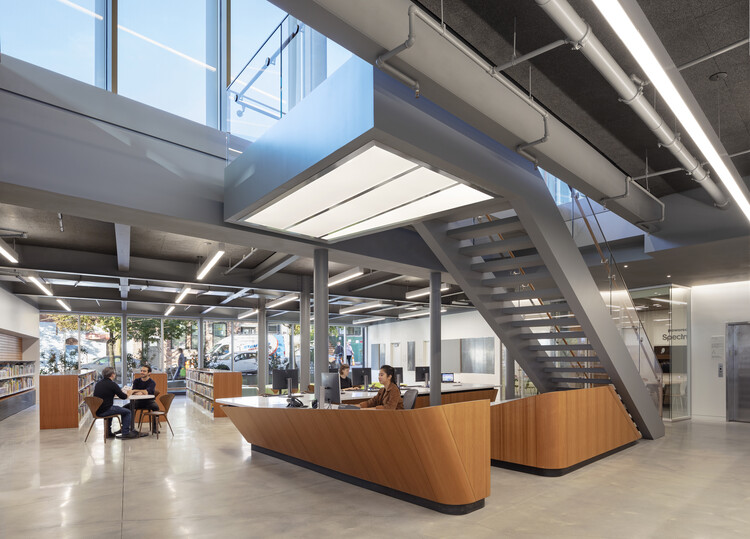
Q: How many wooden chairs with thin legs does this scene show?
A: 3